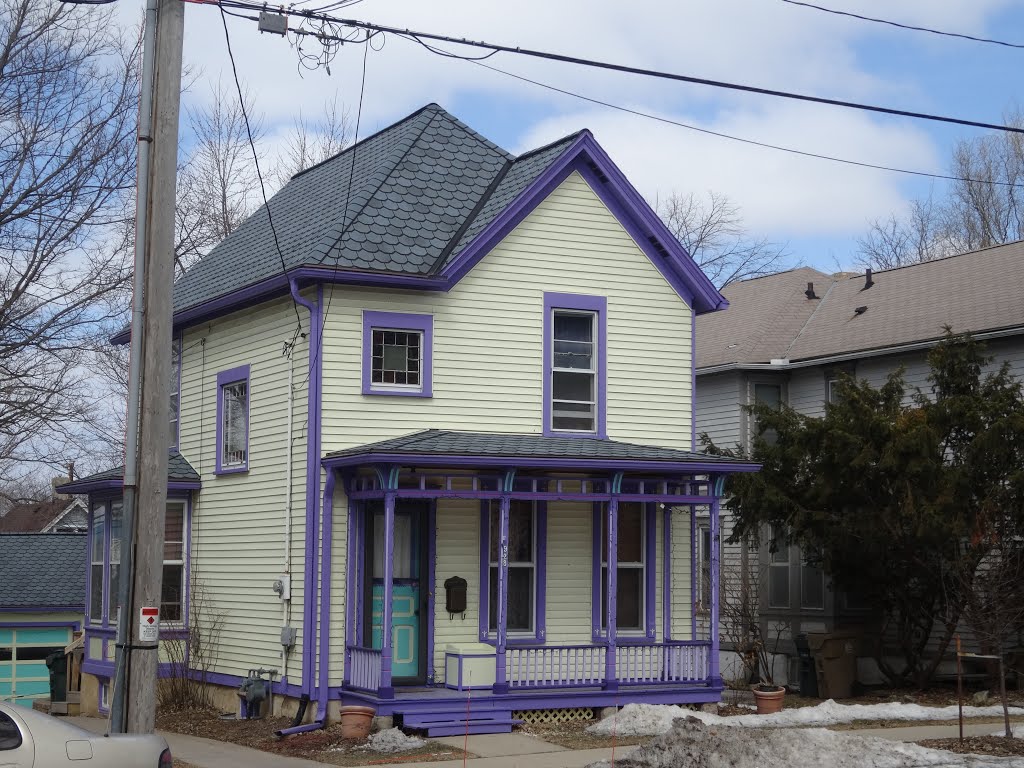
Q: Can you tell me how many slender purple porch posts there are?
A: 4